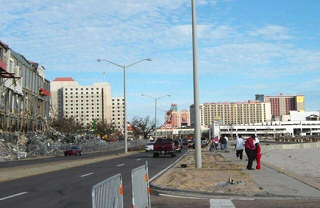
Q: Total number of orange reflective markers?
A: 3